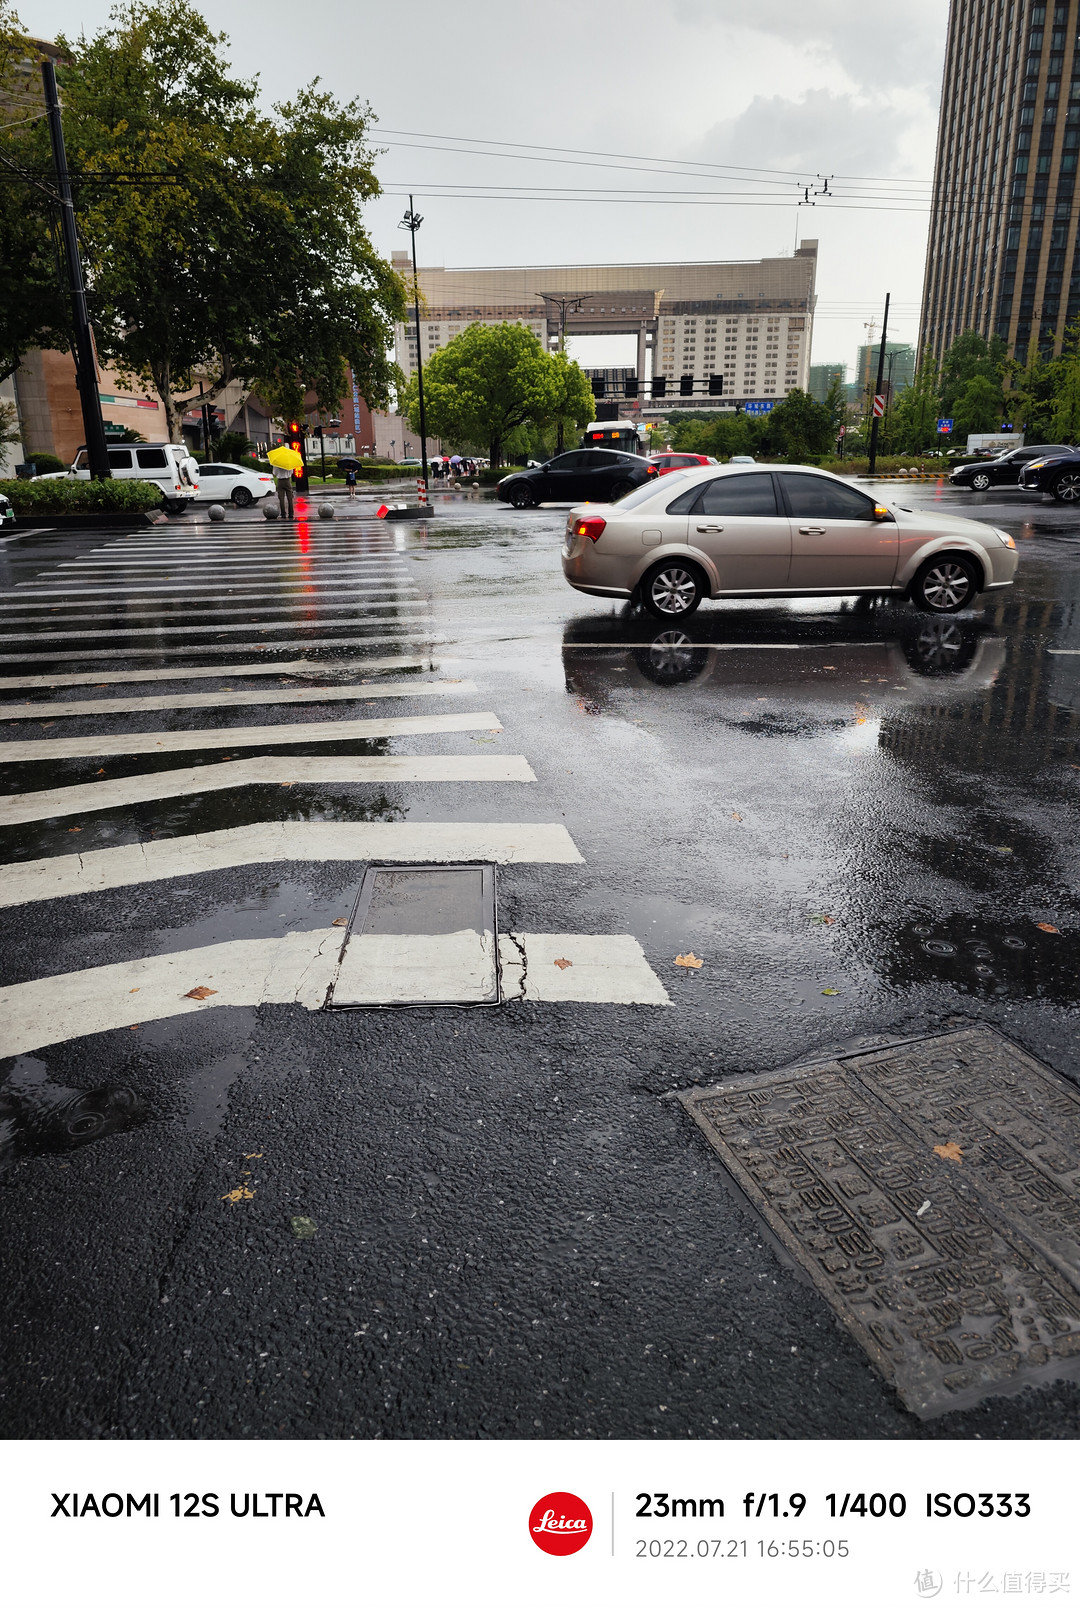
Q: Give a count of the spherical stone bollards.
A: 7